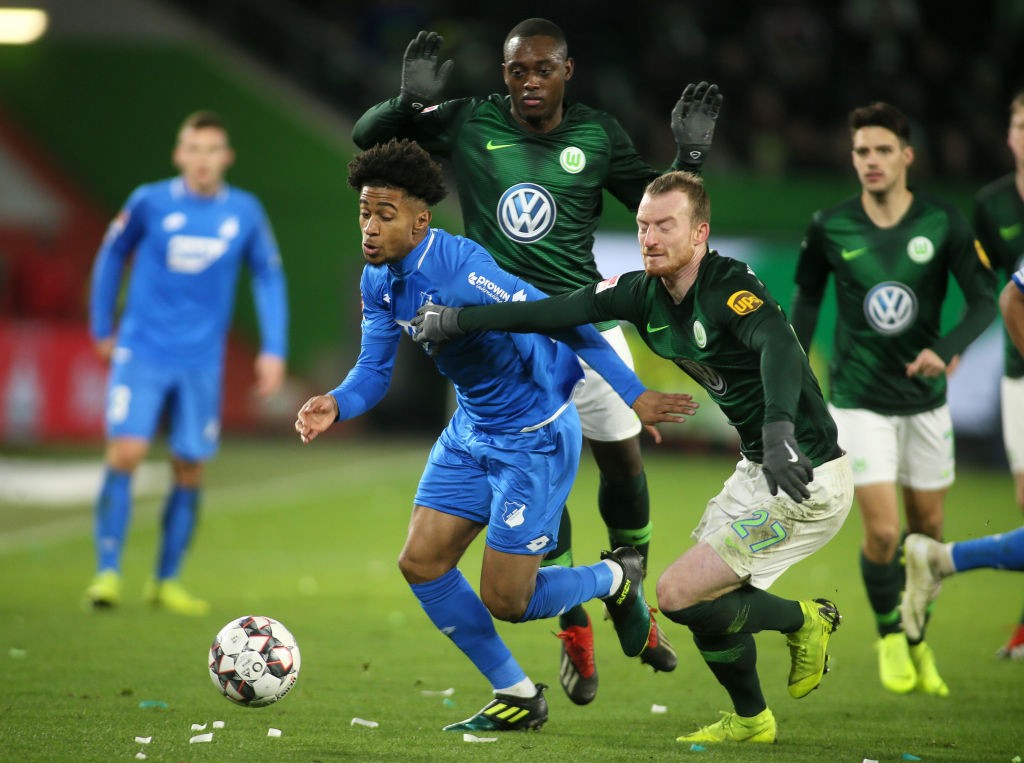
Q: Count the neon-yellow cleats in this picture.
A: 6